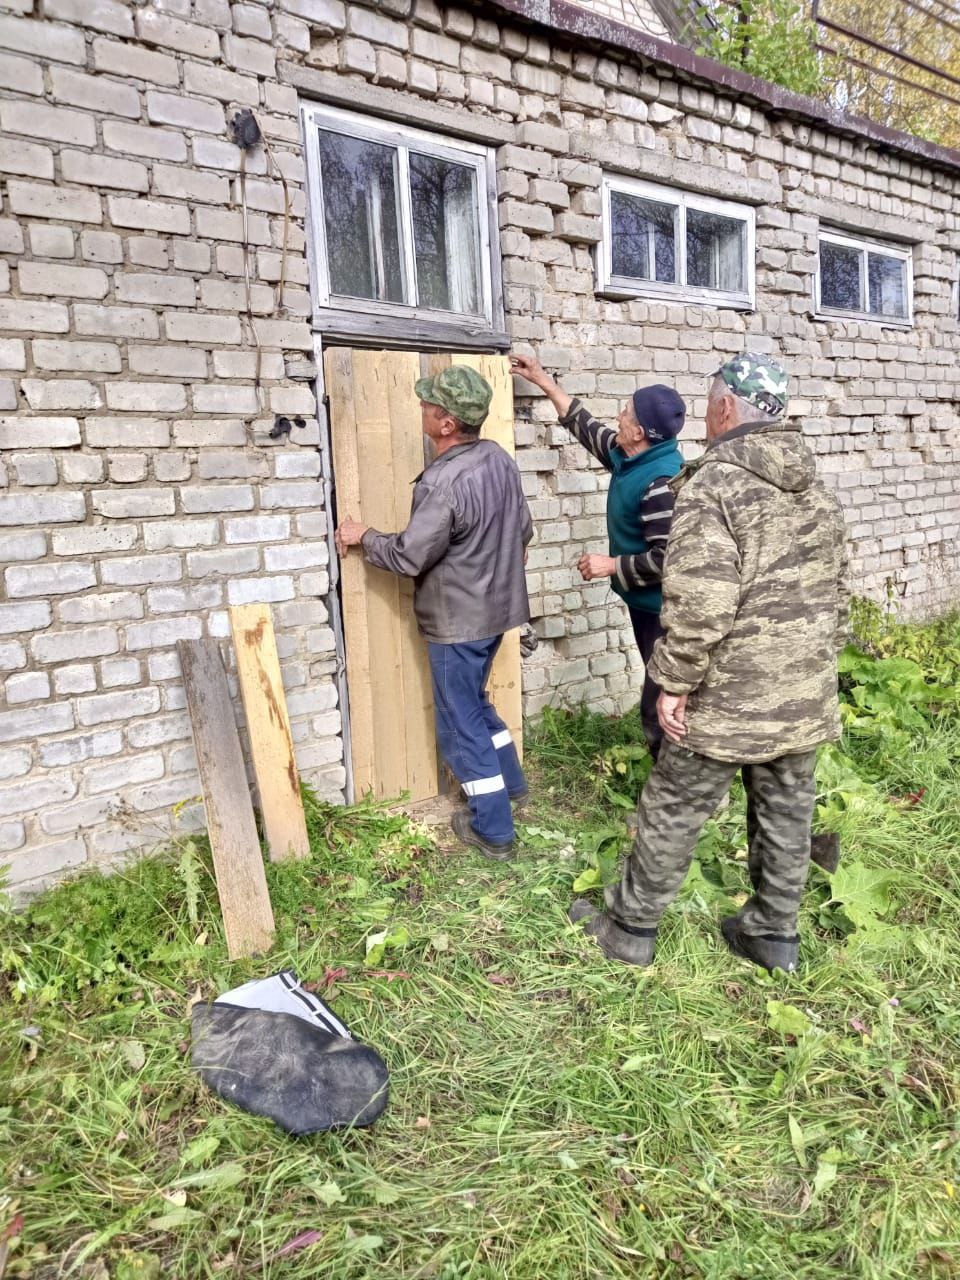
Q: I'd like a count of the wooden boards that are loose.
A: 2